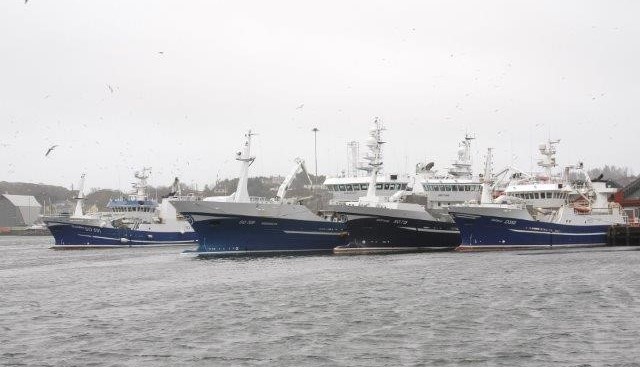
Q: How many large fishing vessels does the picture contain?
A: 4